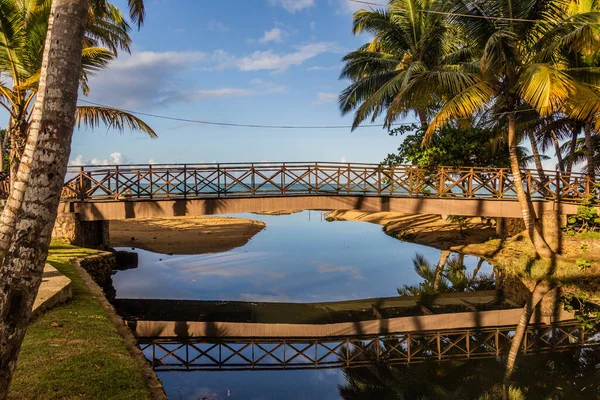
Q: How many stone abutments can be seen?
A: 2